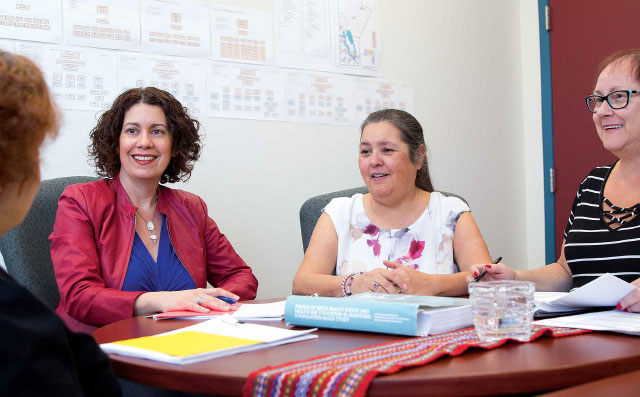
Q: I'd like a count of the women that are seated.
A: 4